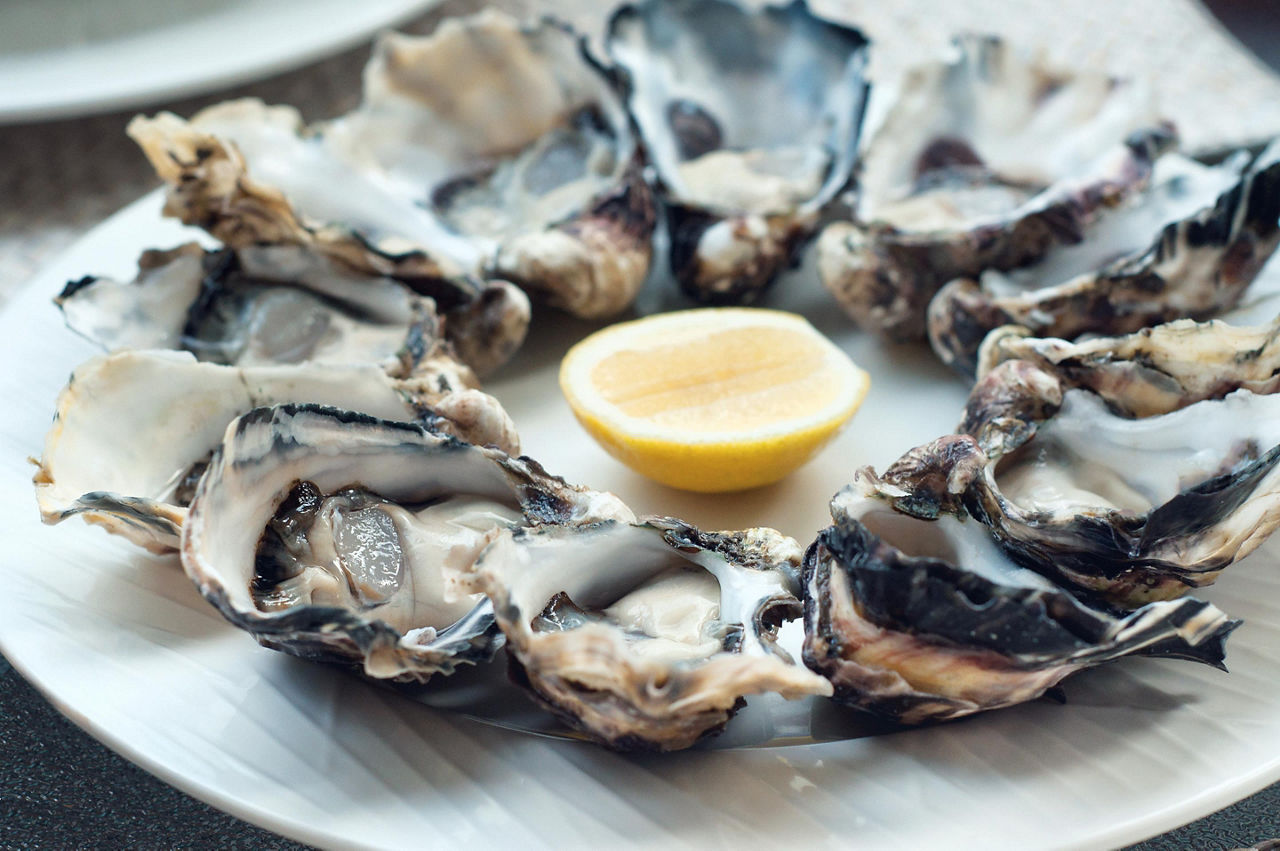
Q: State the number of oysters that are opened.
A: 12